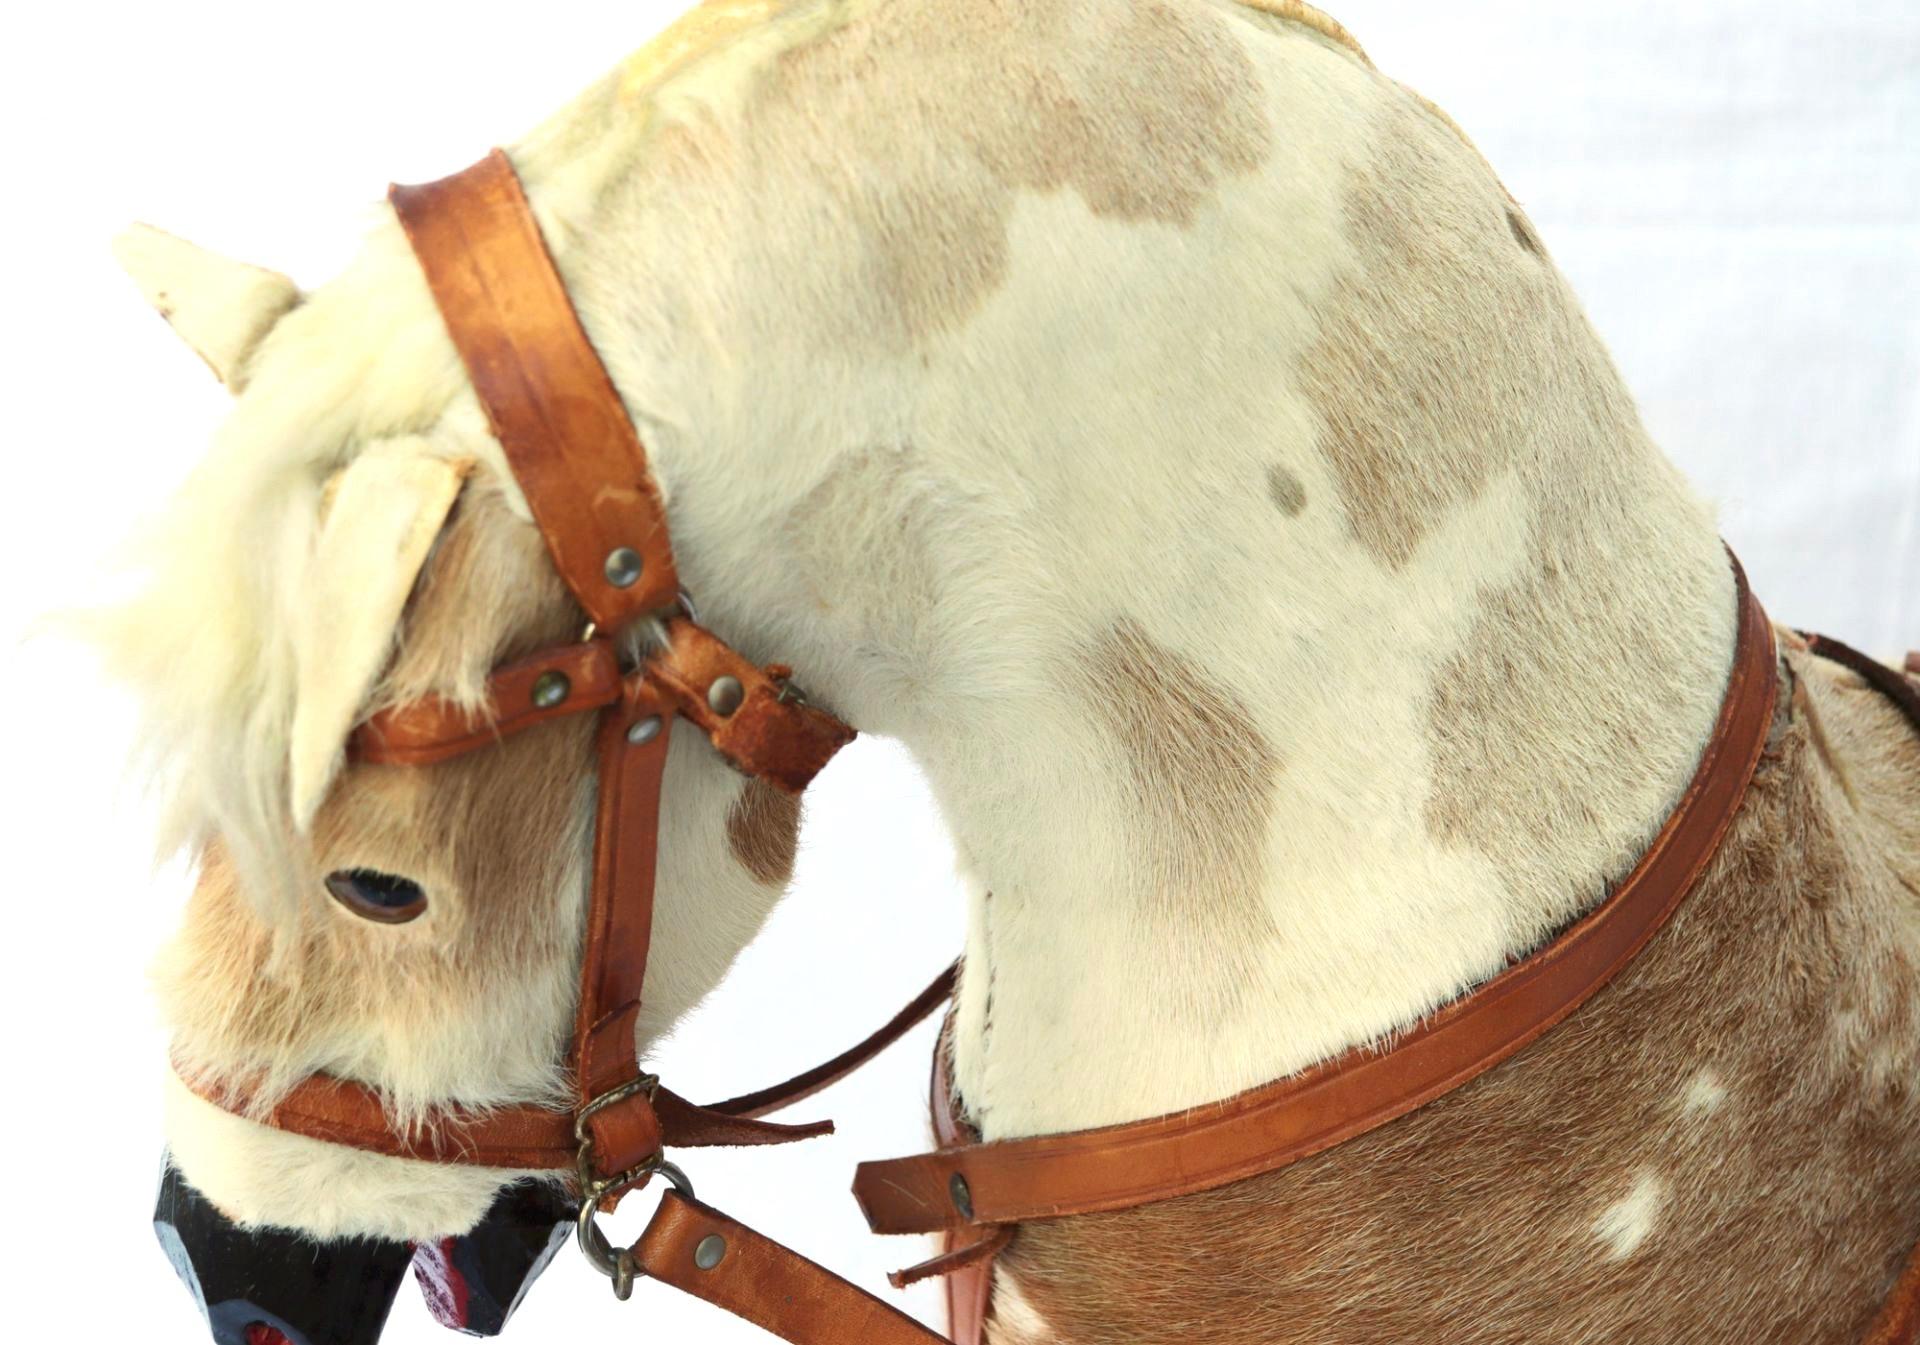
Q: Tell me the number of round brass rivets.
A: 6